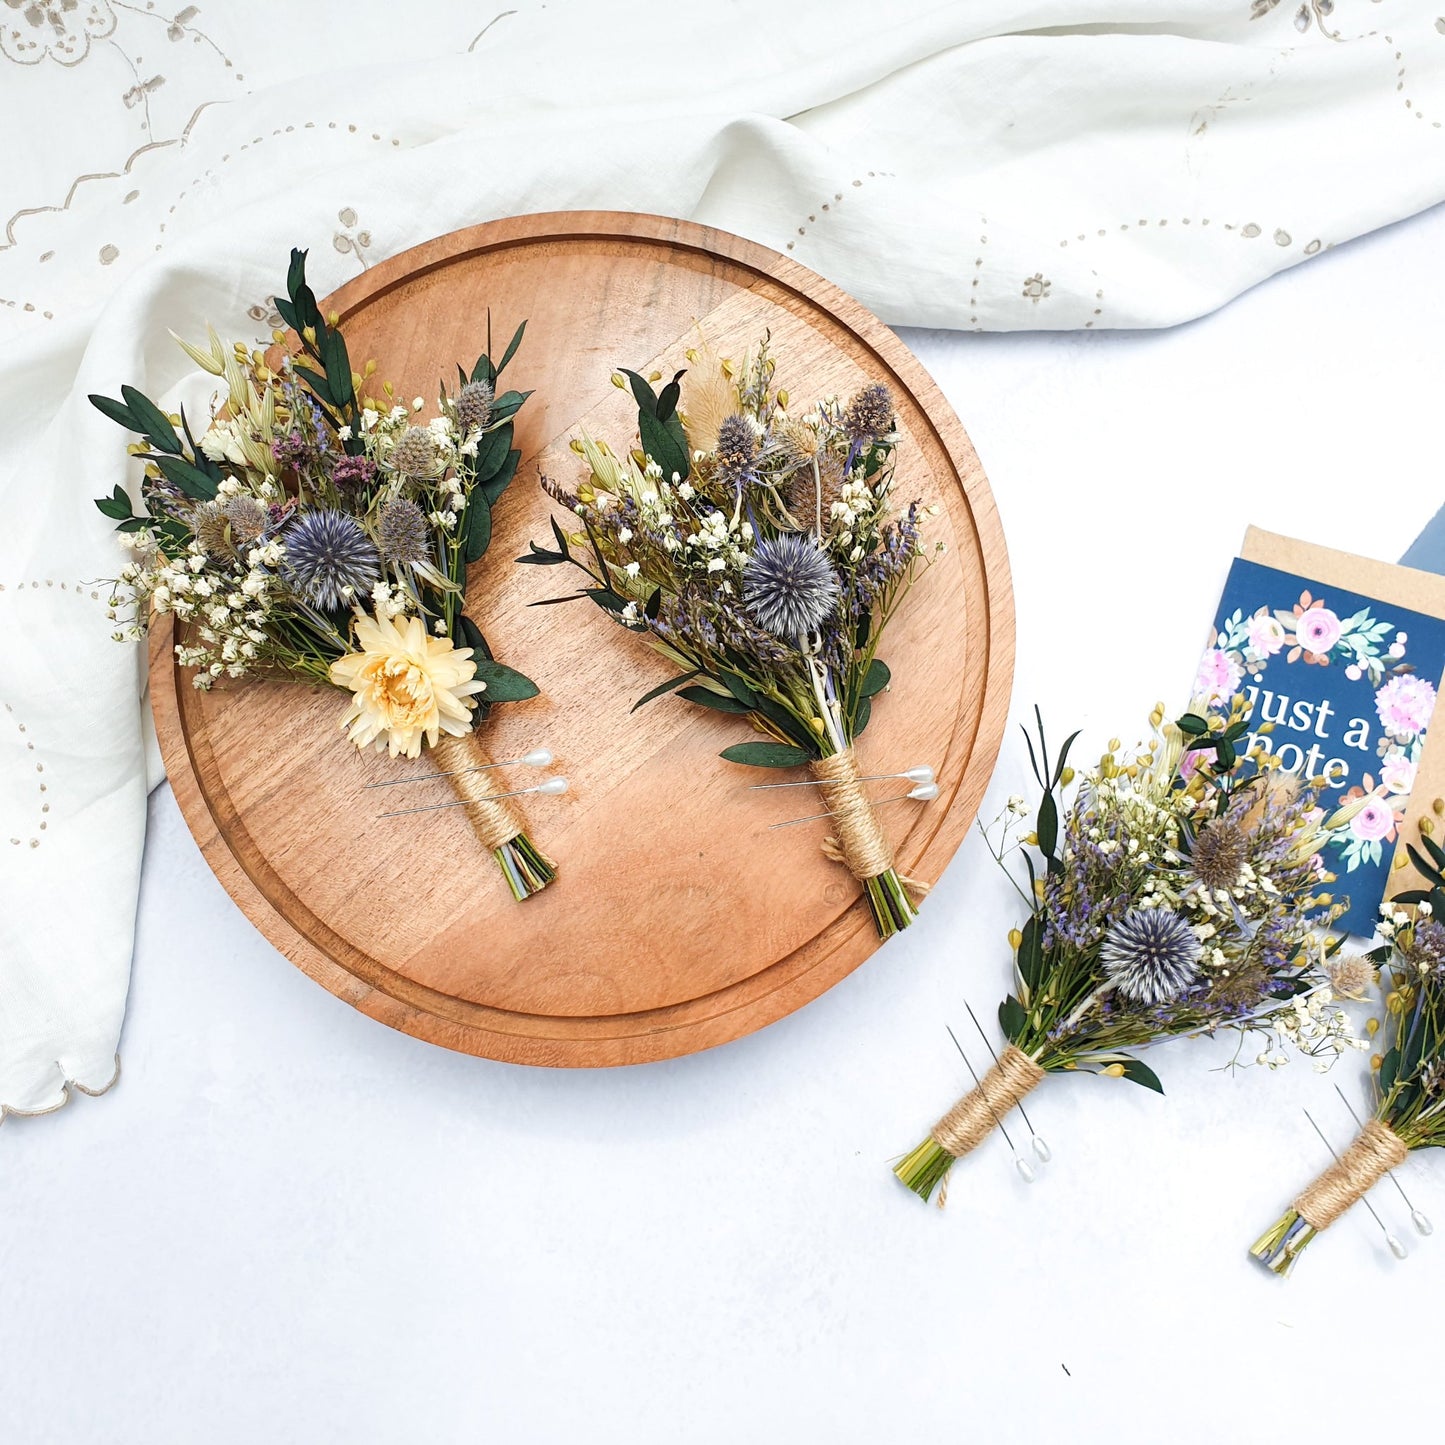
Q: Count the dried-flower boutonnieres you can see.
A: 4